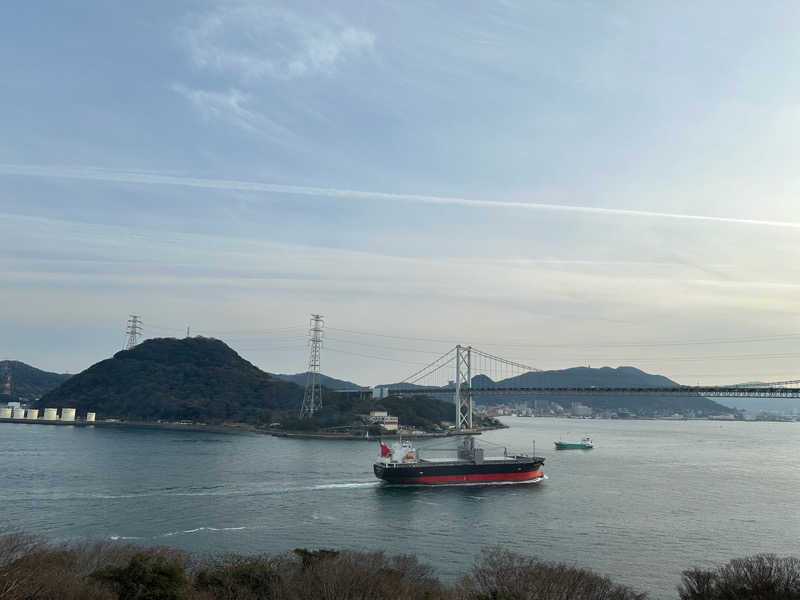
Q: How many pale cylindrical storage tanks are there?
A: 6